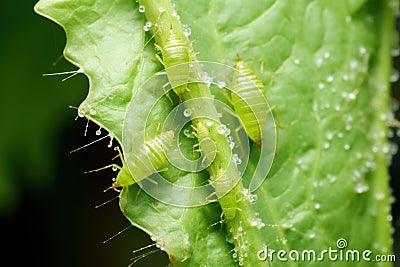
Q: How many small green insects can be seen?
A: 5